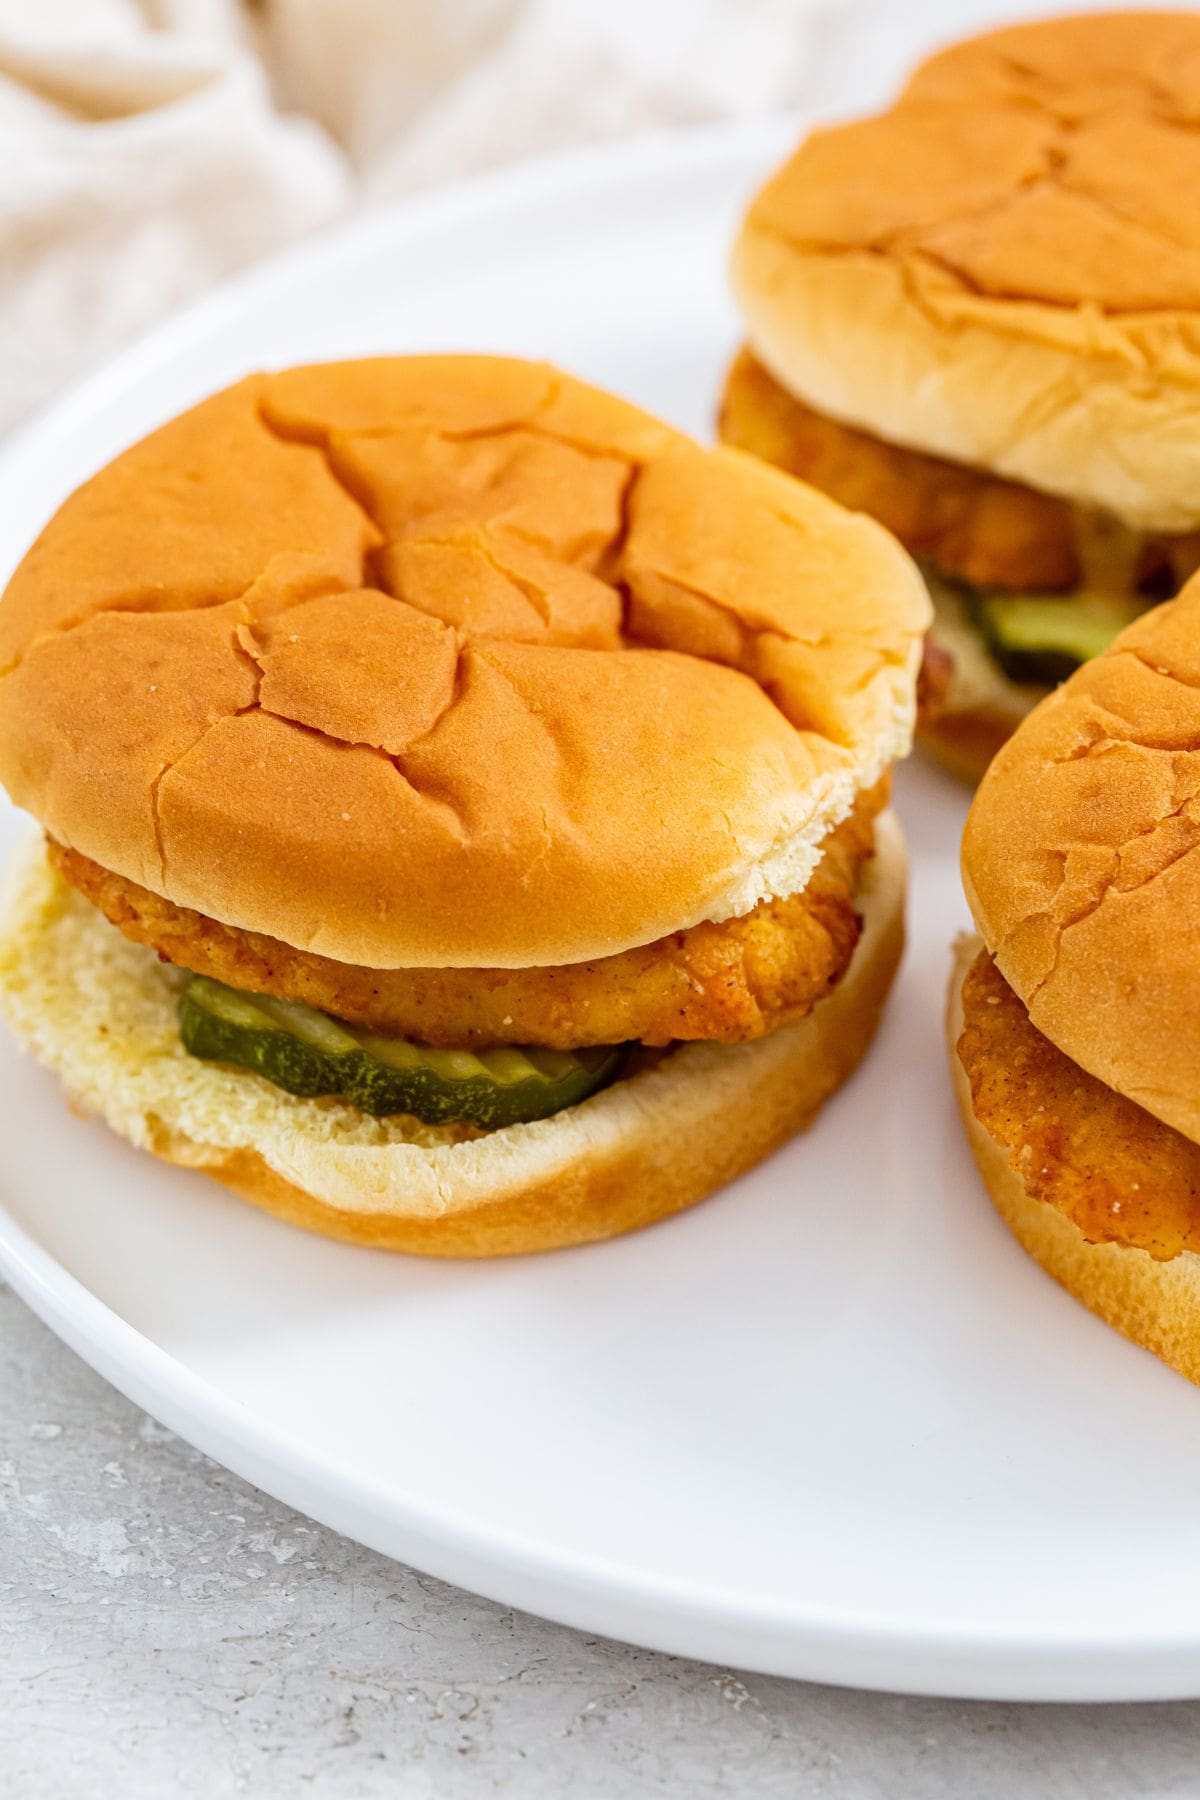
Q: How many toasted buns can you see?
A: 3